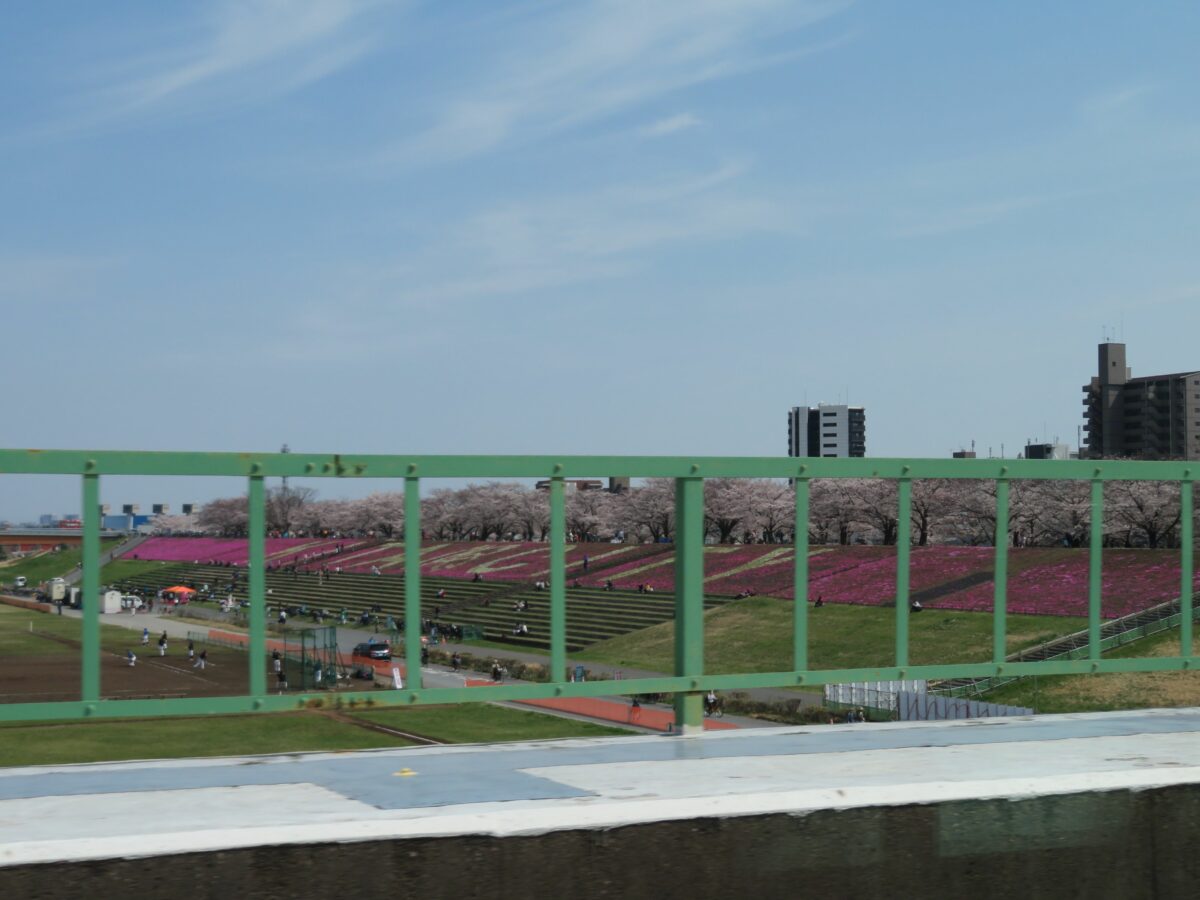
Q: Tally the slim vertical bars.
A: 9